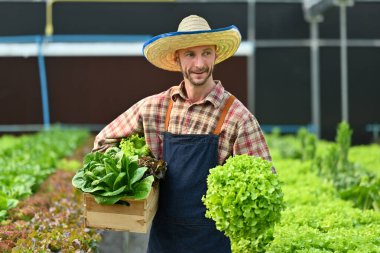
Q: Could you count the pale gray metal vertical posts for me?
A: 3